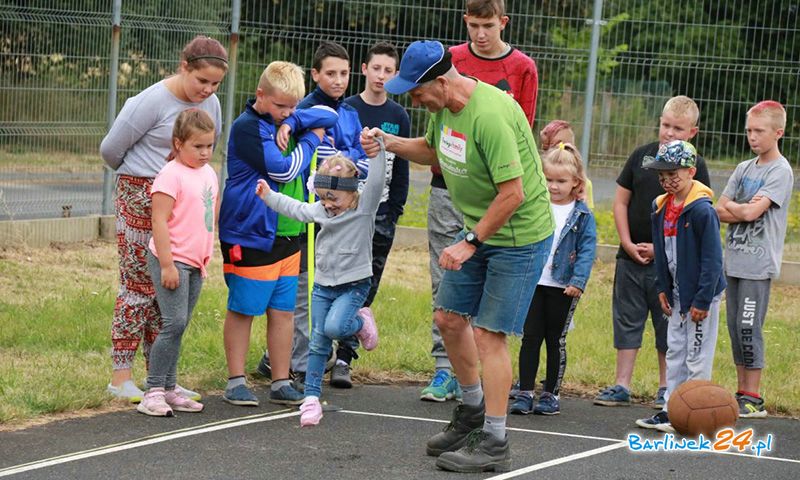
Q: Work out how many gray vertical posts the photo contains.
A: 3